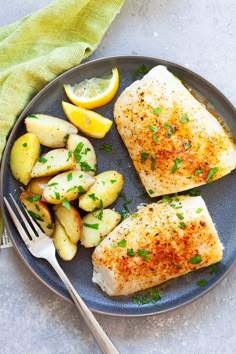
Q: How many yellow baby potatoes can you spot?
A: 11